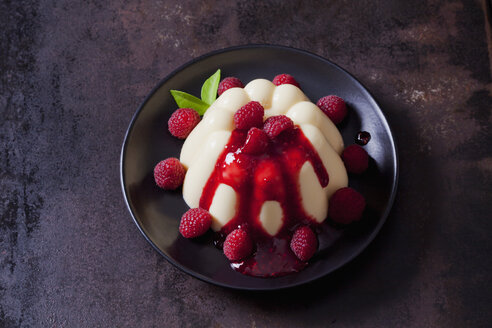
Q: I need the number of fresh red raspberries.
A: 13